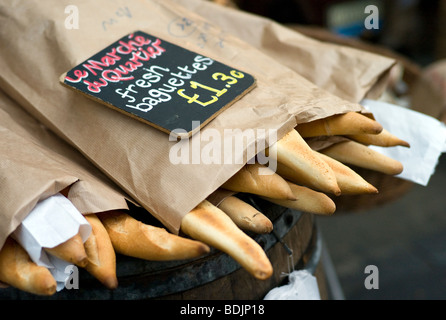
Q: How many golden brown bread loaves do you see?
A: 13